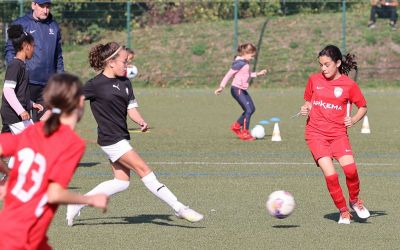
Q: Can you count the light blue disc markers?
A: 2